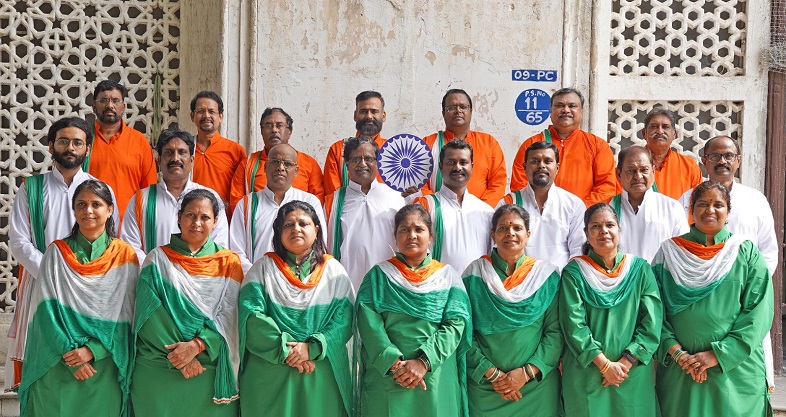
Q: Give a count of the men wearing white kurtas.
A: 8